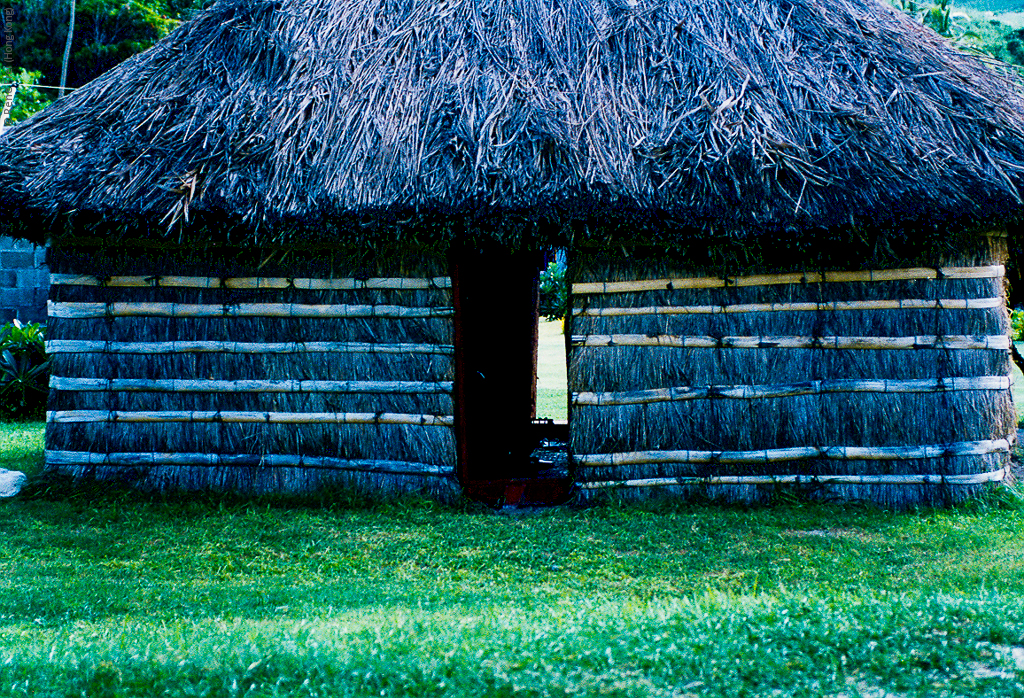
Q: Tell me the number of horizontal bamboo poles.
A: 12